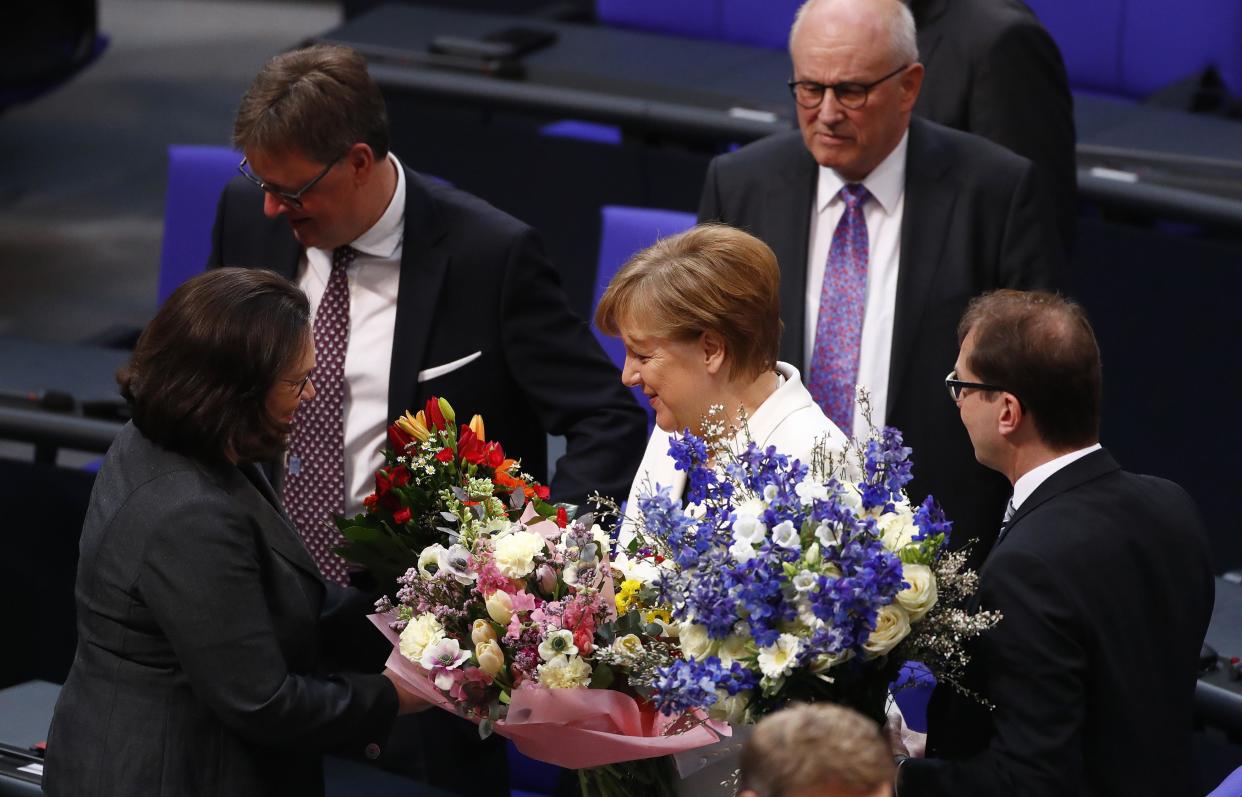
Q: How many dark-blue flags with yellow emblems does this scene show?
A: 0